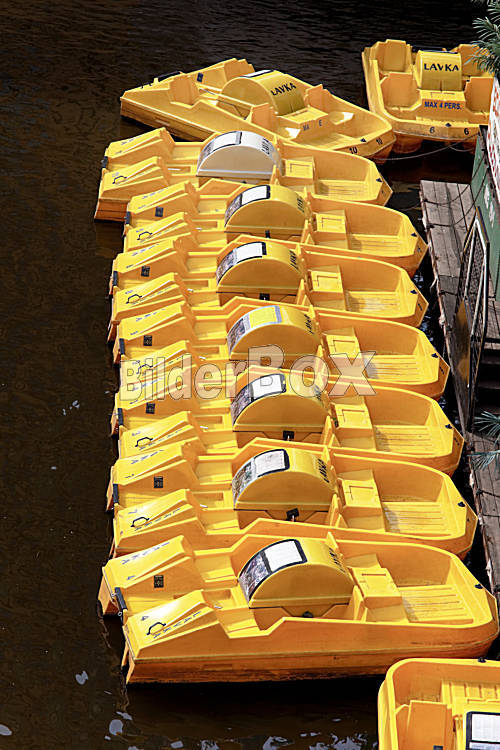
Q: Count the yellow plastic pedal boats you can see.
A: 10